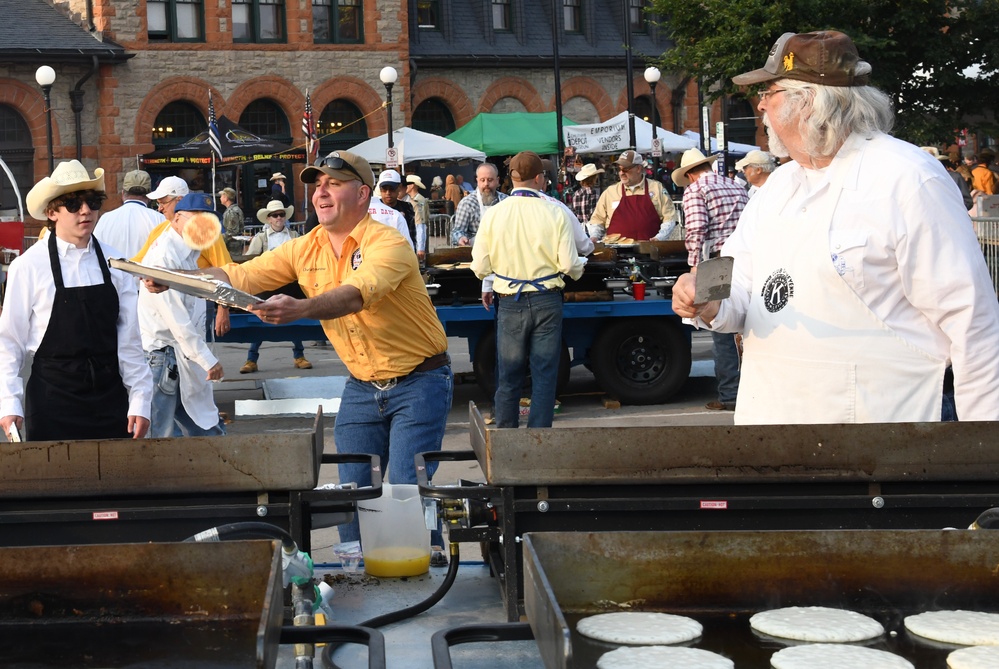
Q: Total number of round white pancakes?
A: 6